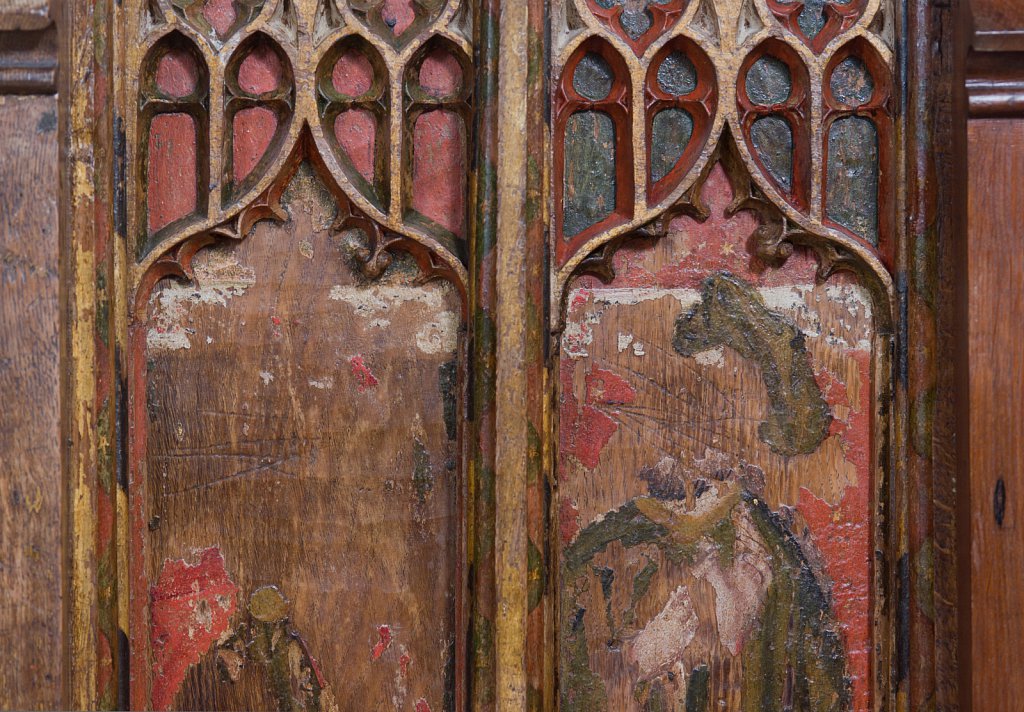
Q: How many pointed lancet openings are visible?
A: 8